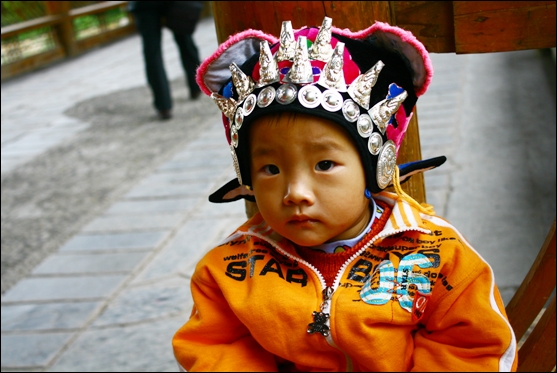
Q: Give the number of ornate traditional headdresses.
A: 1